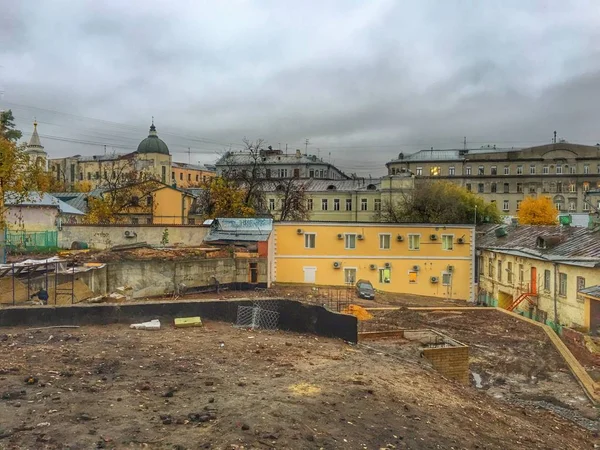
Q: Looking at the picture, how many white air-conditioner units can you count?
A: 13